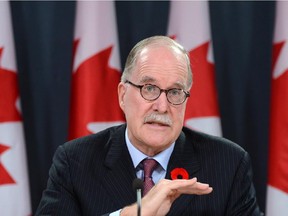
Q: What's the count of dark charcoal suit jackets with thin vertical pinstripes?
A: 1